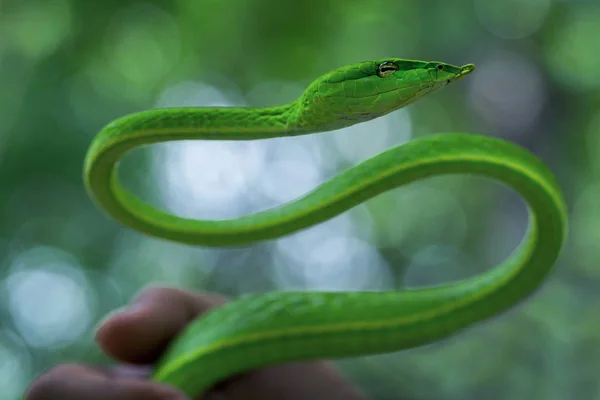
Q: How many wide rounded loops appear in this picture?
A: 2